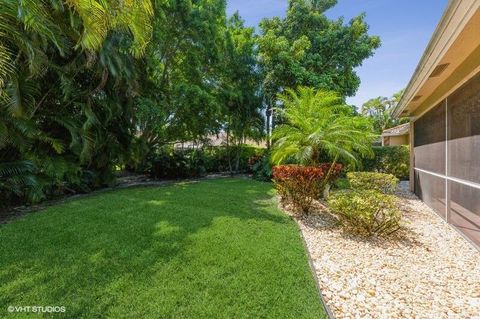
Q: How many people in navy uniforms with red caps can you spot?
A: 0